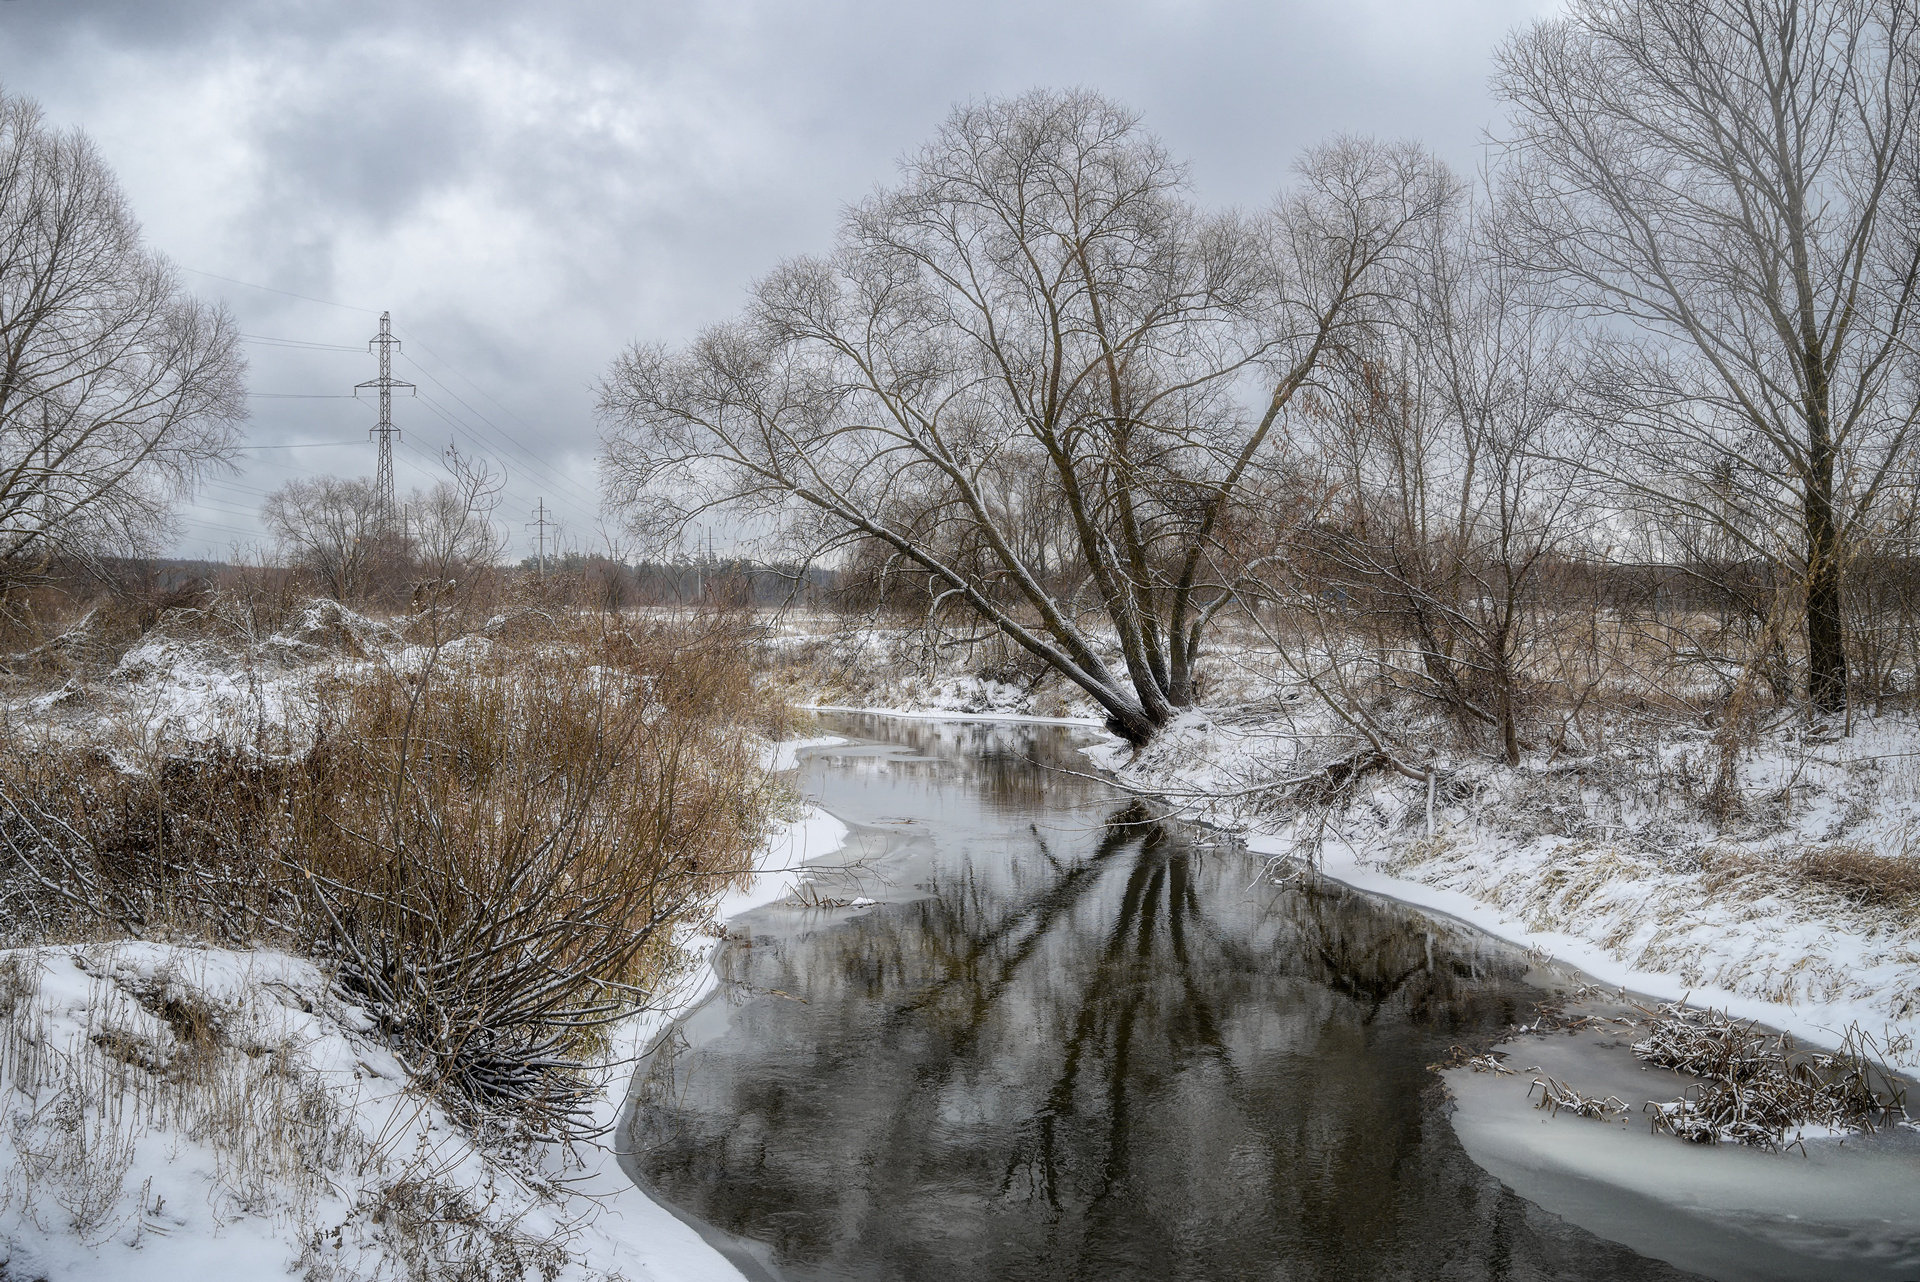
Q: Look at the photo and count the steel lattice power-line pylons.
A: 1